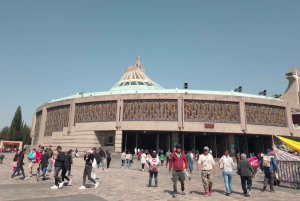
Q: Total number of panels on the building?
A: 6